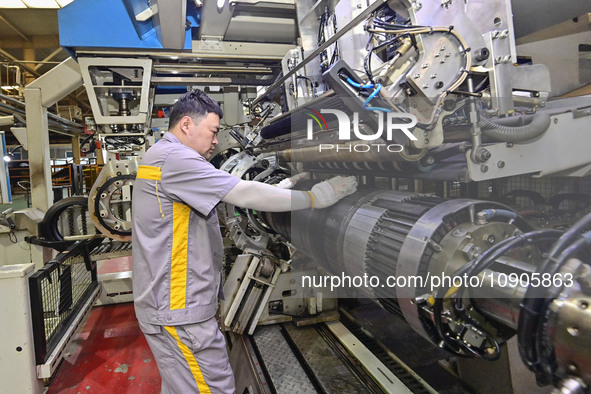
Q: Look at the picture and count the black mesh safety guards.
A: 1